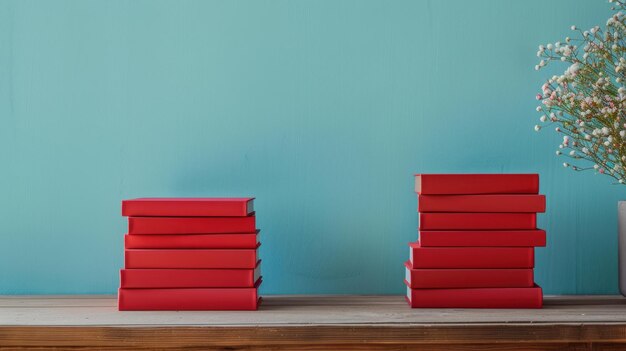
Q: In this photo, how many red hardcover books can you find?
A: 13